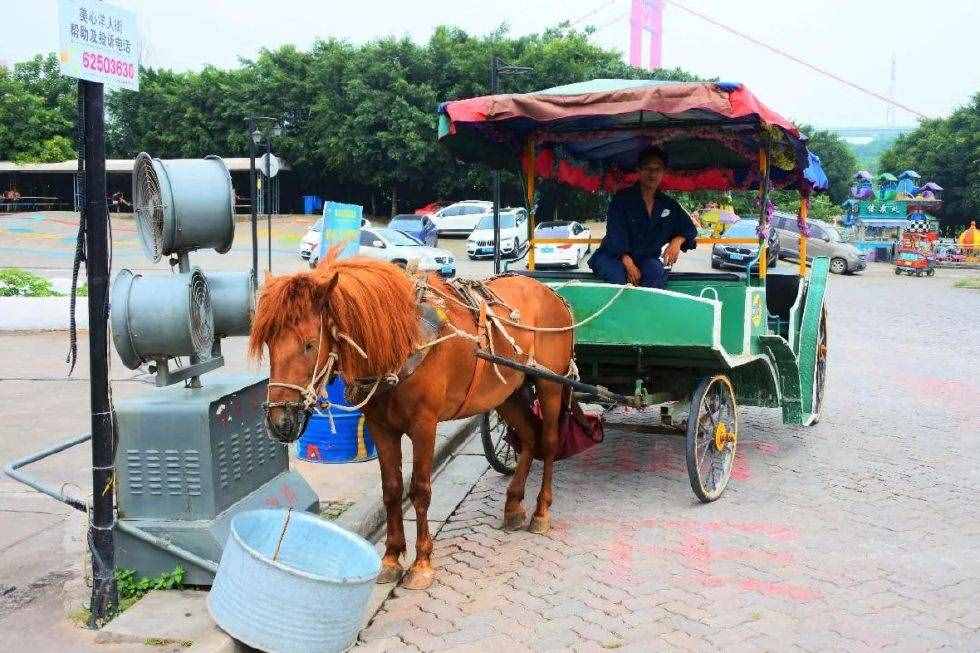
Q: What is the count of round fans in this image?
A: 3